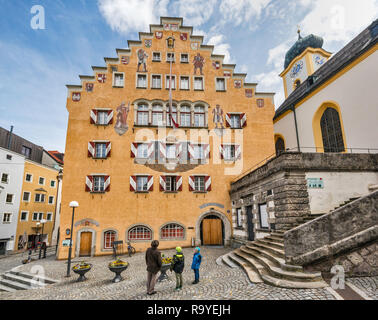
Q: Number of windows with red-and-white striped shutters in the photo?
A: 11